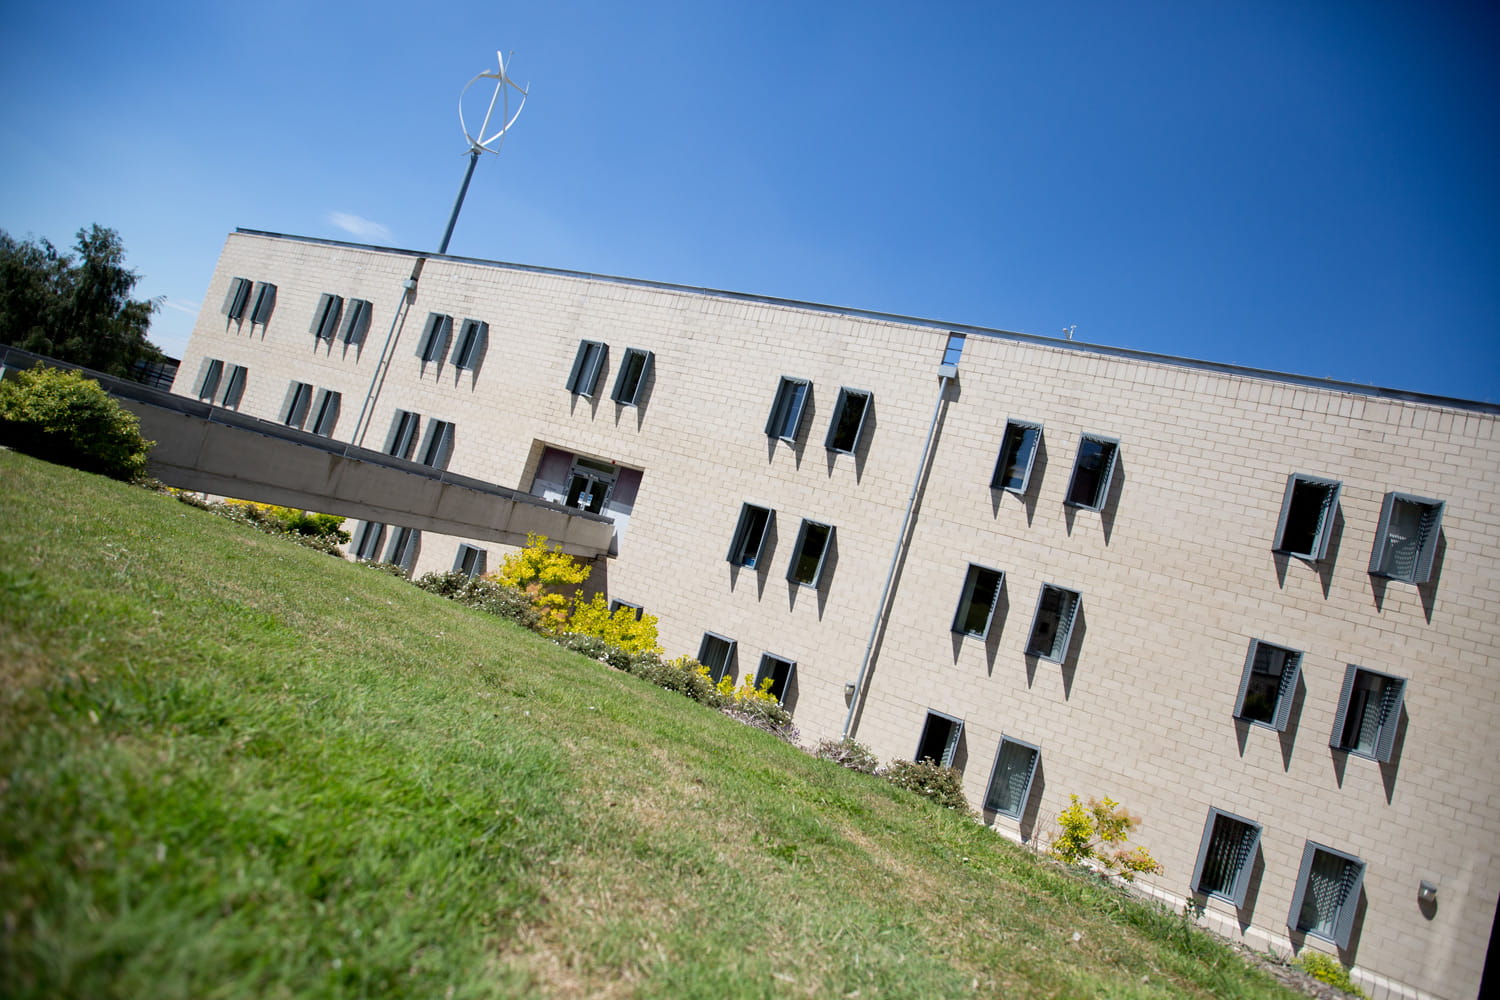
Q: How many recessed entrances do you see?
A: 1